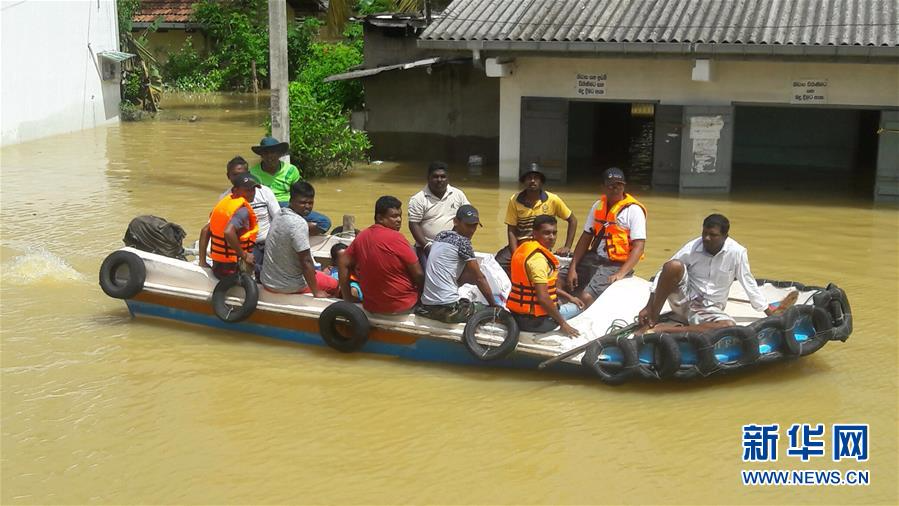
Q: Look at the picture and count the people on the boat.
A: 12